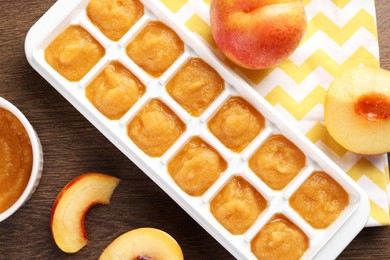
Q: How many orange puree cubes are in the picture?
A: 12